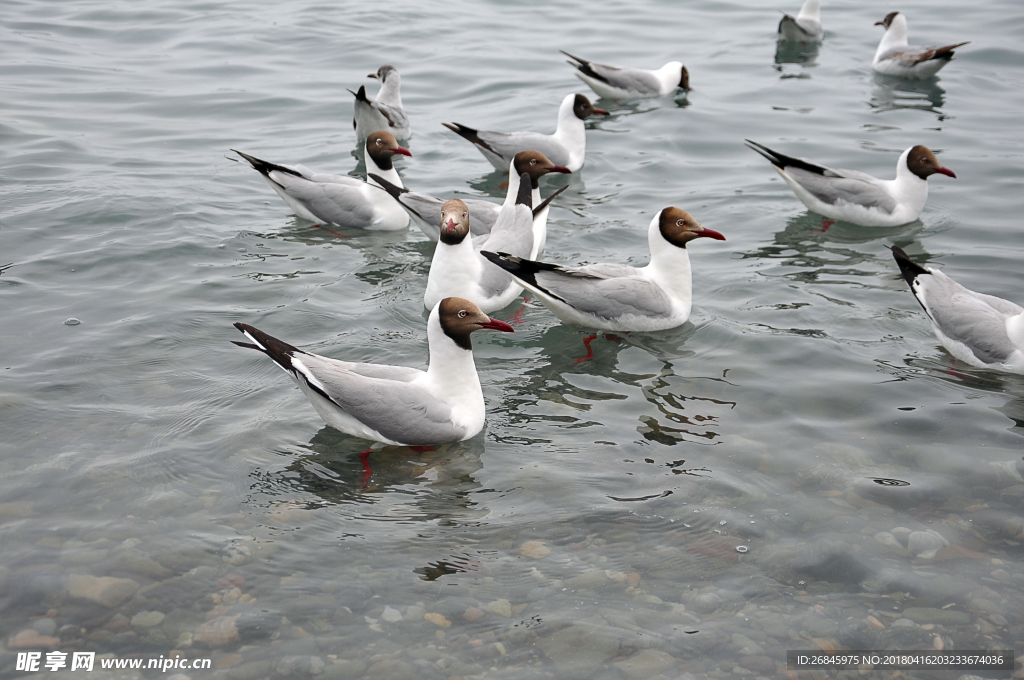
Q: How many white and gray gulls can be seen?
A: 12